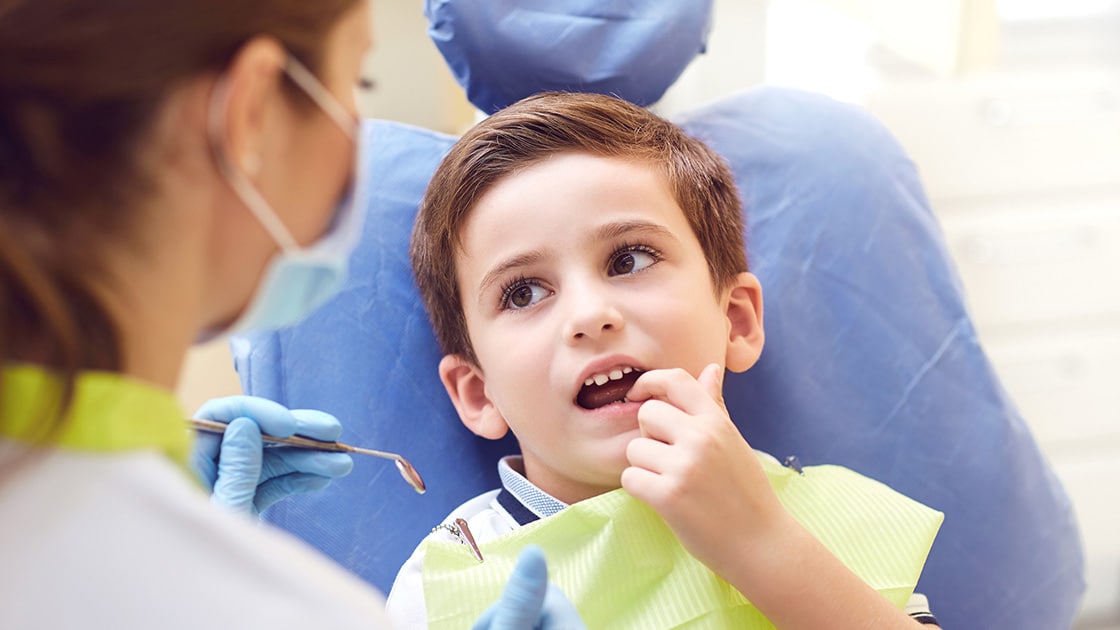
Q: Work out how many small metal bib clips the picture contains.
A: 2